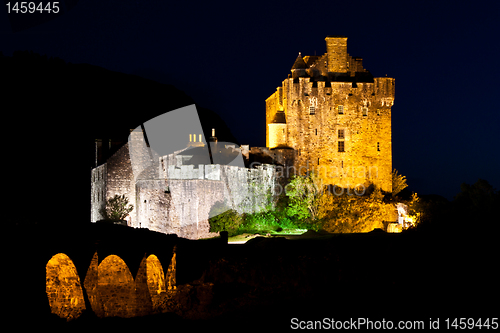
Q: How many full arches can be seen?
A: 3